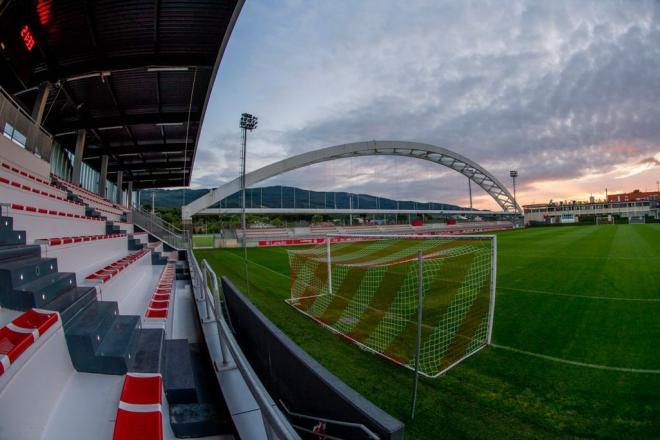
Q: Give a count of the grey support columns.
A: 5